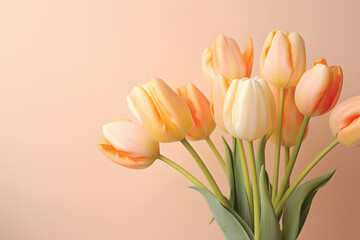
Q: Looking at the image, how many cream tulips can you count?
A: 1